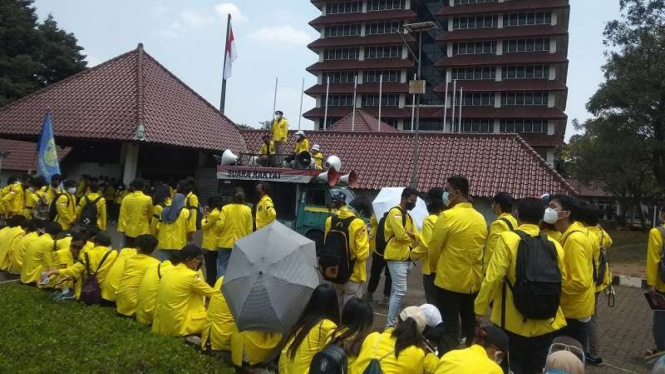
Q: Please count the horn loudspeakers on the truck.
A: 5